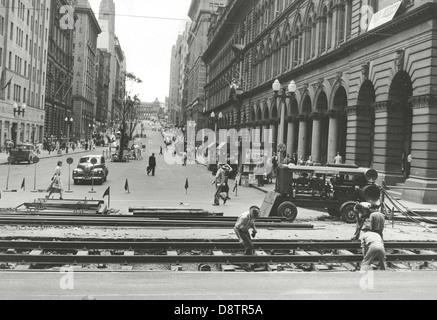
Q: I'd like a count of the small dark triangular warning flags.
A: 5